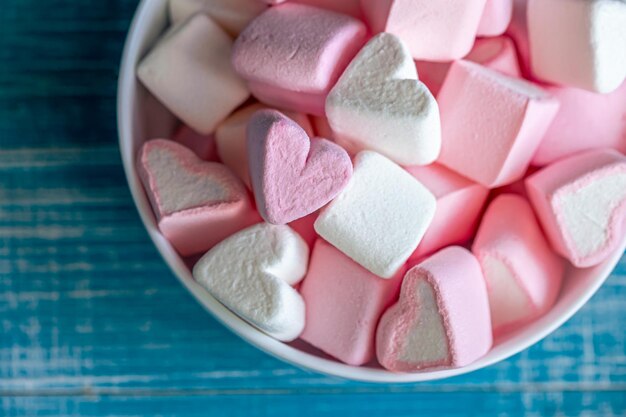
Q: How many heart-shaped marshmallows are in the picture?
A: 7